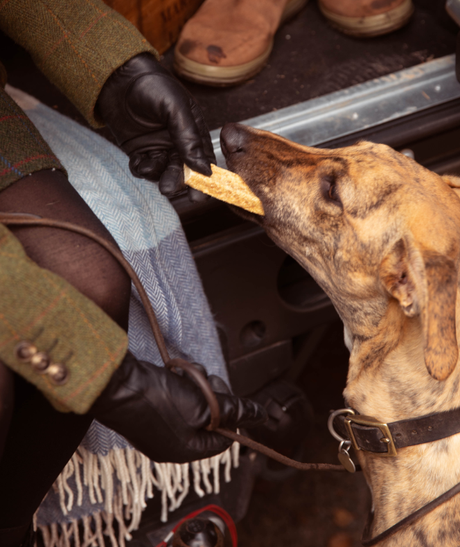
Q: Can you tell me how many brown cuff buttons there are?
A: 3